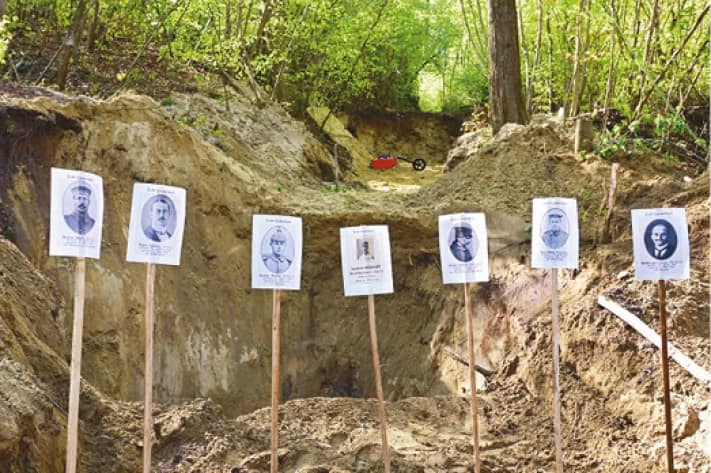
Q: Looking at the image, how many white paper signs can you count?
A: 7